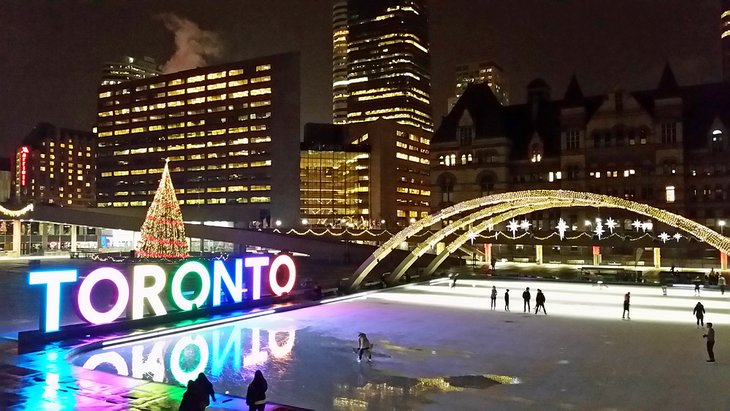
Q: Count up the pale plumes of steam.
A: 1